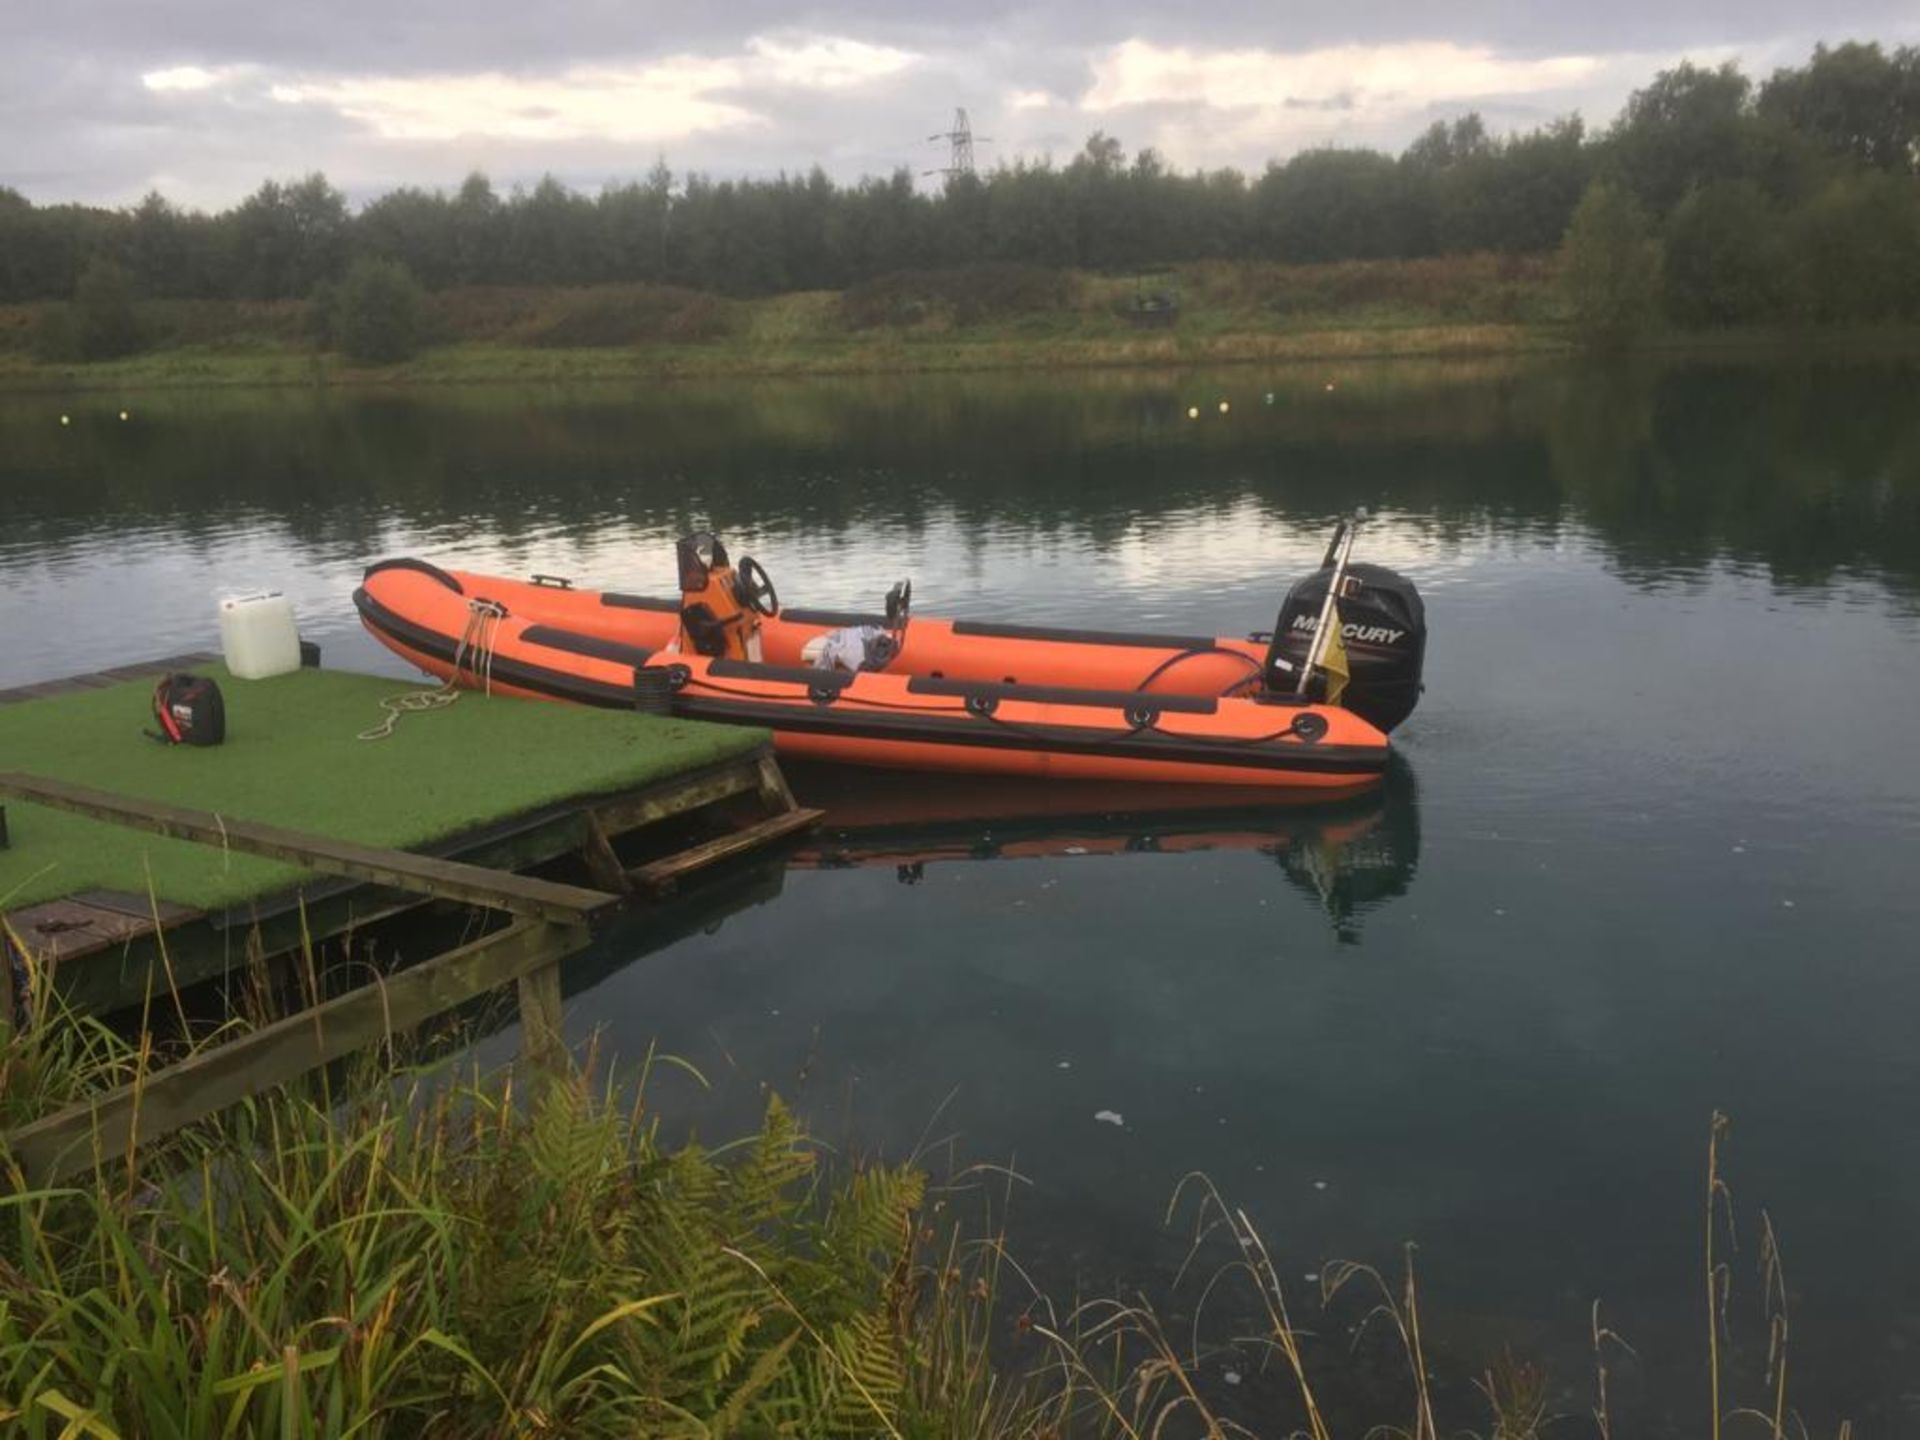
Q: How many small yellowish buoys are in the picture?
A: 4